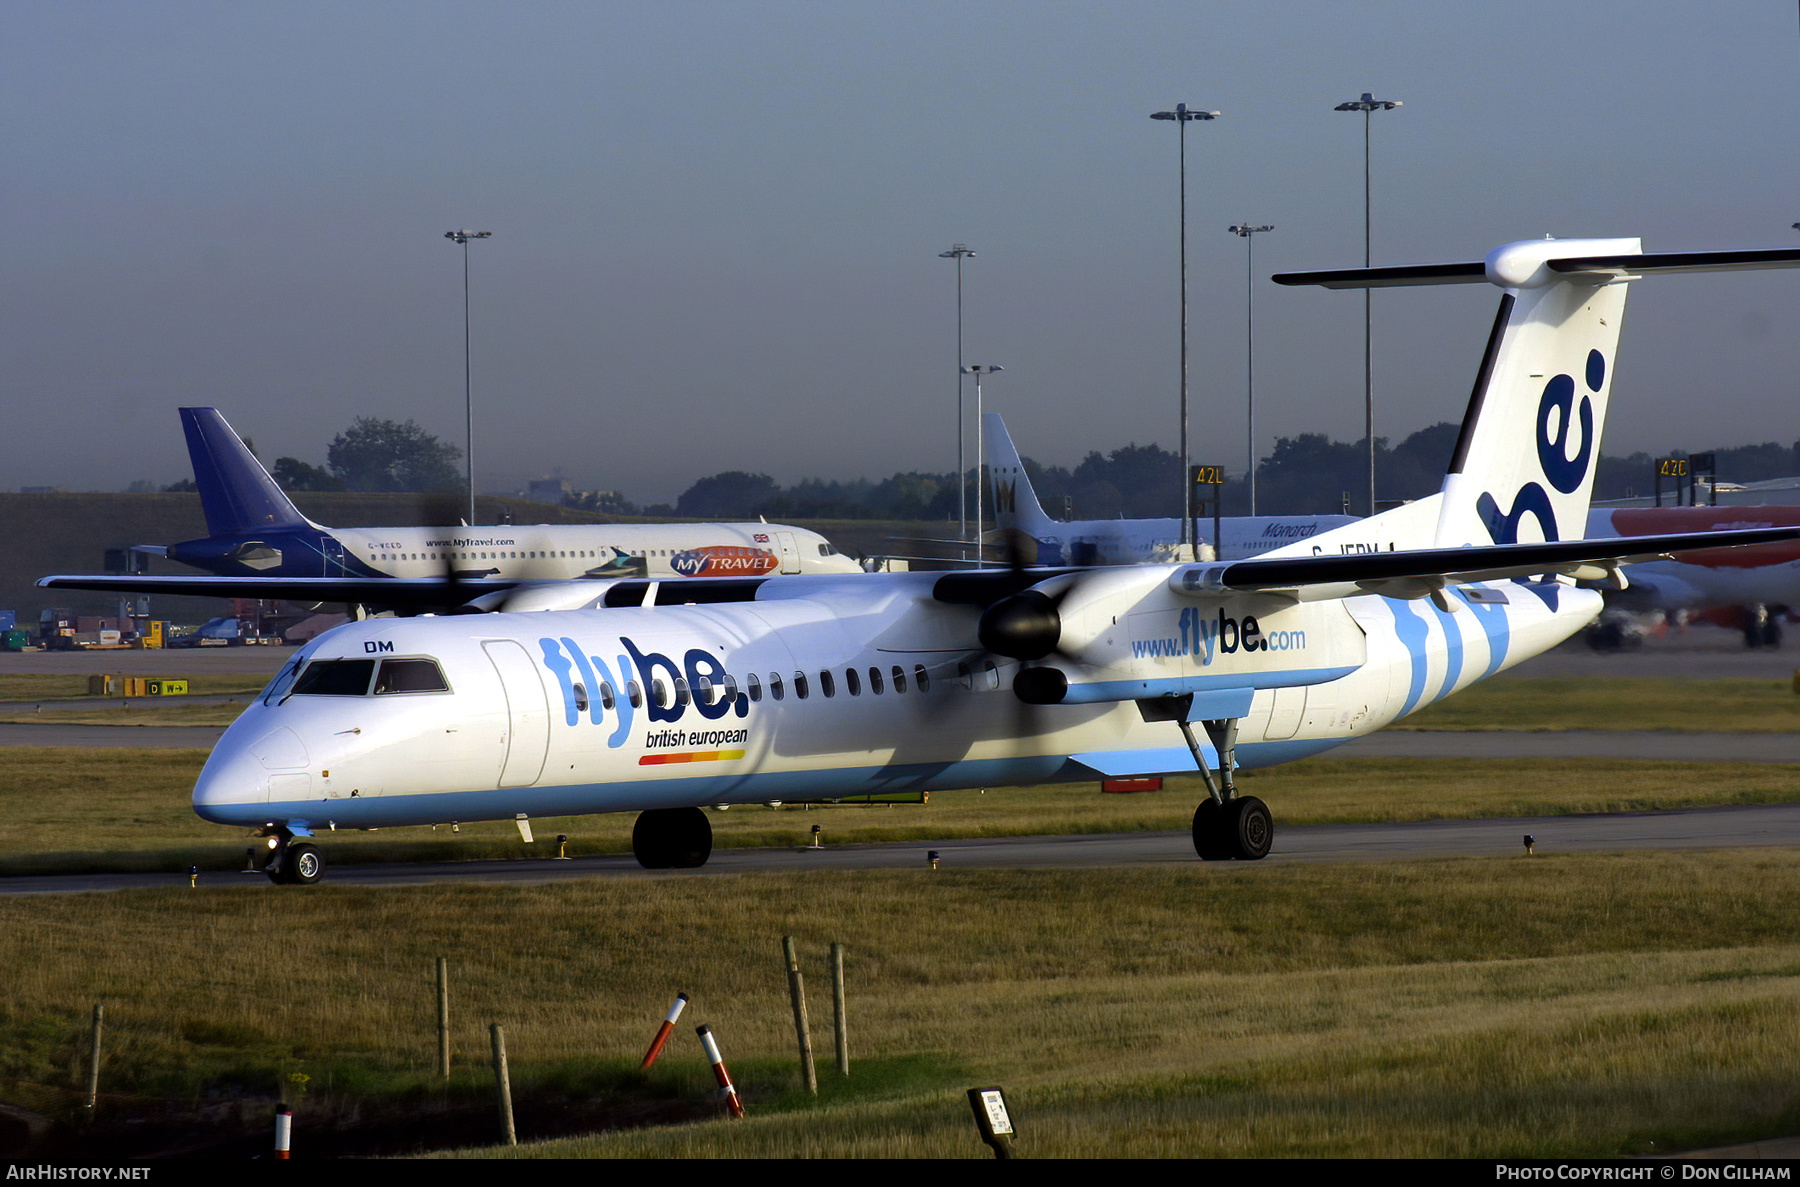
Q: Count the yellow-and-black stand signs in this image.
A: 2